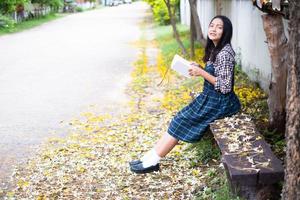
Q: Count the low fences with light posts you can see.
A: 1